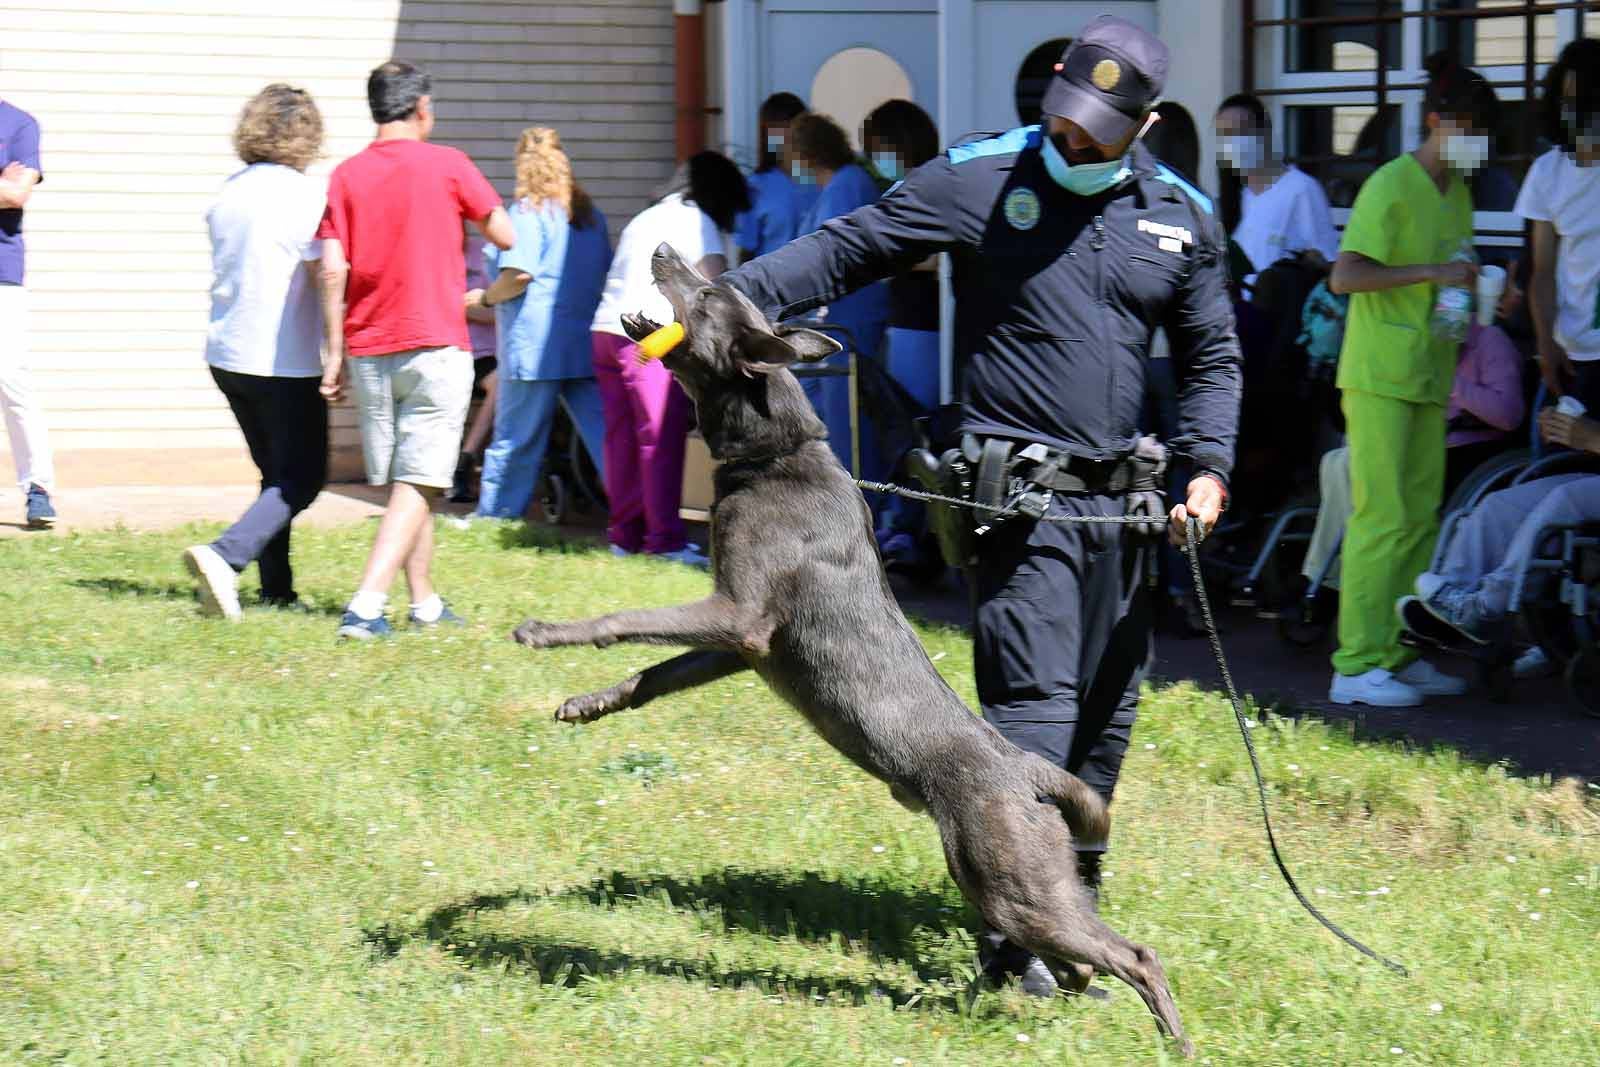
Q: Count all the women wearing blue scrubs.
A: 3